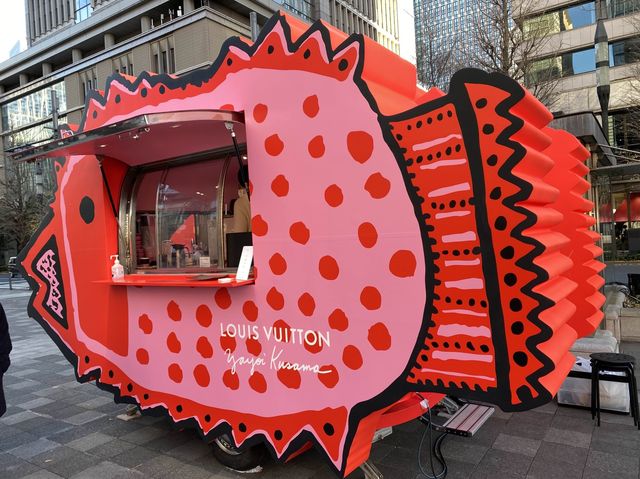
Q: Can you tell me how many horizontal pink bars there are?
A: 11